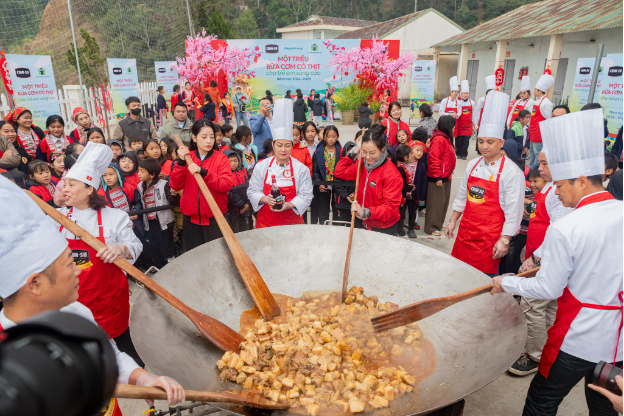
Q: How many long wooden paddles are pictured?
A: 5